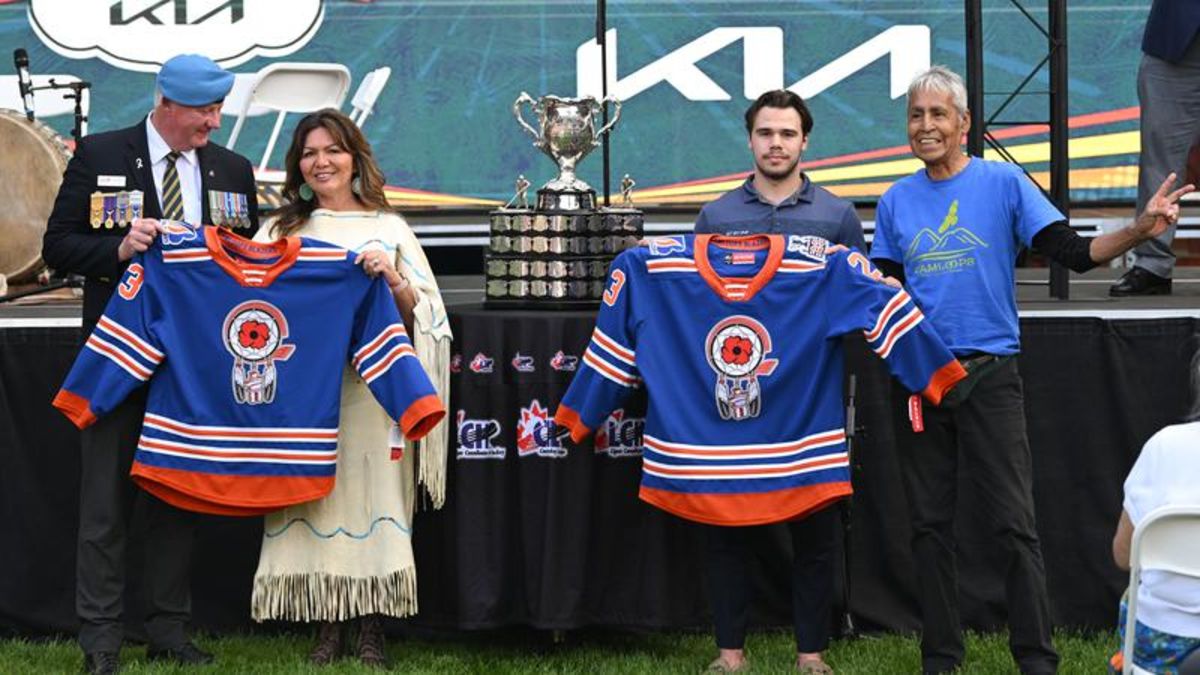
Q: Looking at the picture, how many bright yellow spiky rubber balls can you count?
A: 0